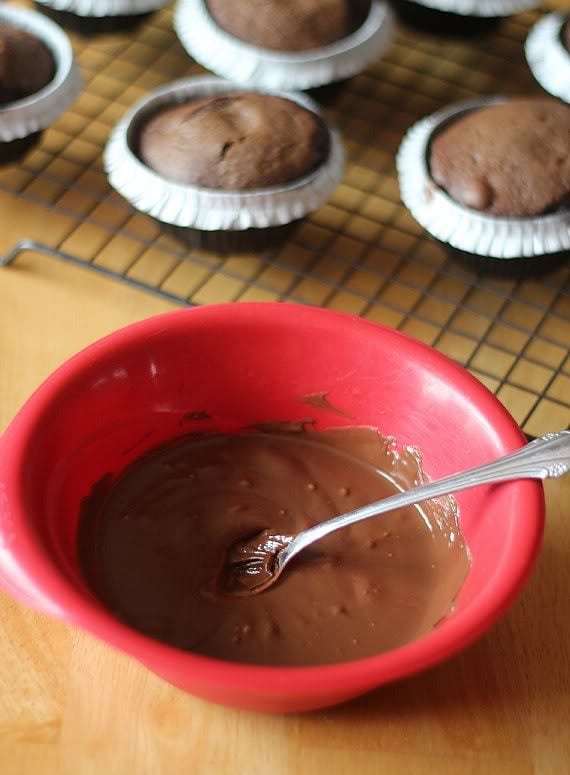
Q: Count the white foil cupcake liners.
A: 7